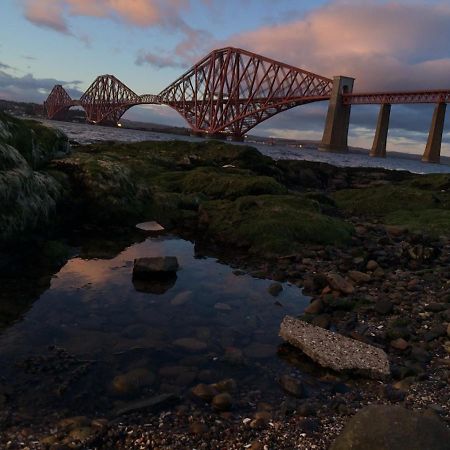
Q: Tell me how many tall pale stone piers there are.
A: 3